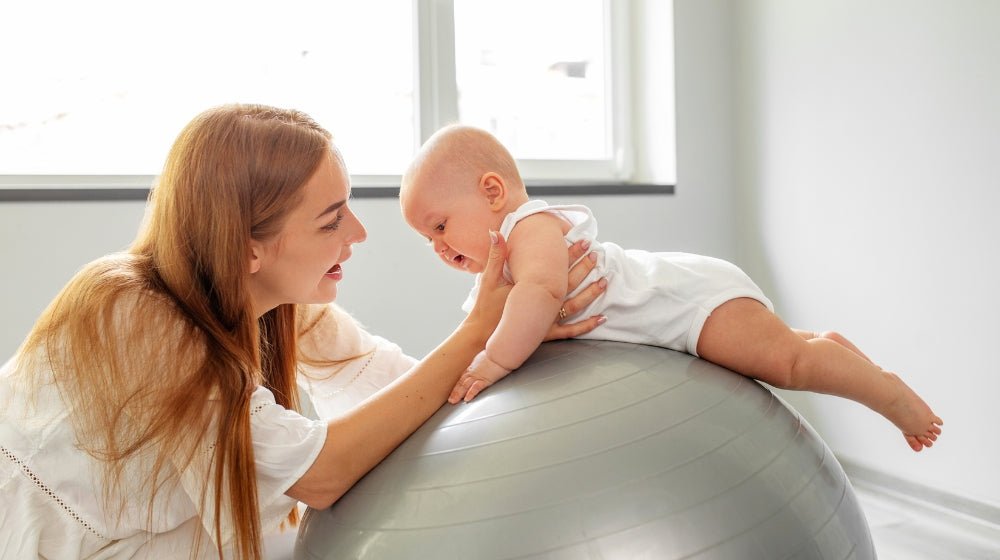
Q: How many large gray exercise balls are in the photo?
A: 1